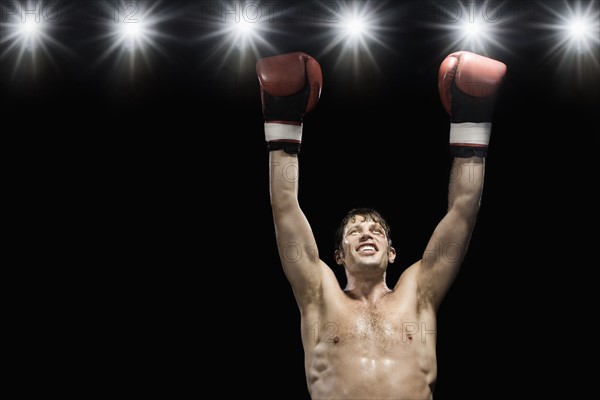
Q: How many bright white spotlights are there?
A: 6